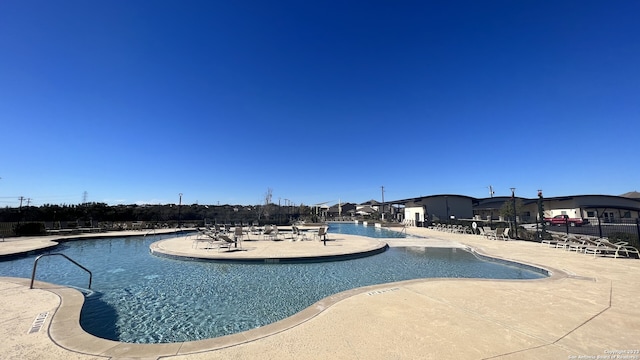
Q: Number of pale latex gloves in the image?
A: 0